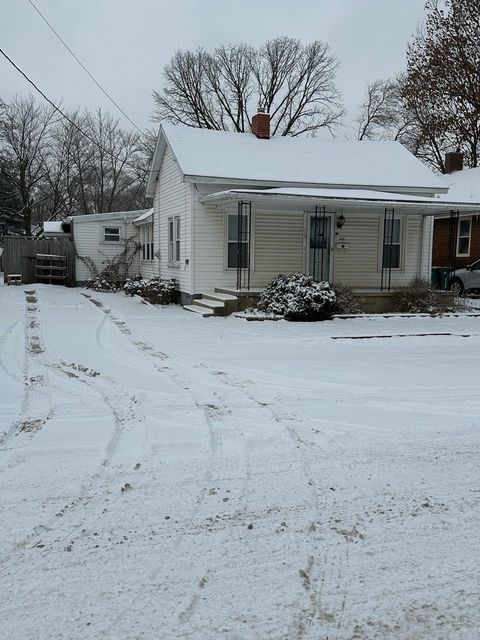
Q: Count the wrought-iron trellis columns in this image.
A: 4